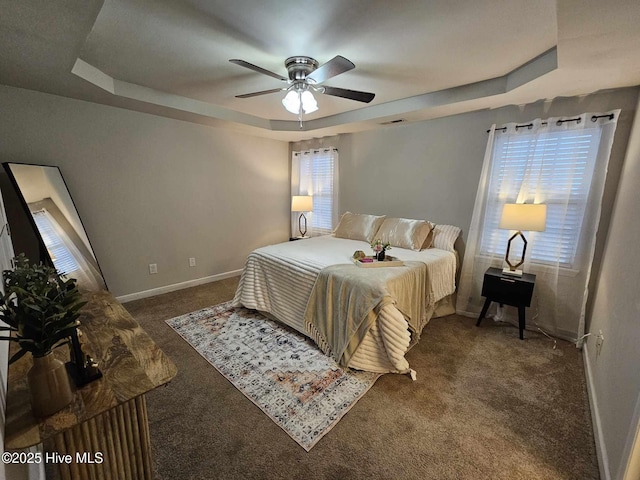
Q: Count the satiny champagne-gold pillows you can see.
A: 2